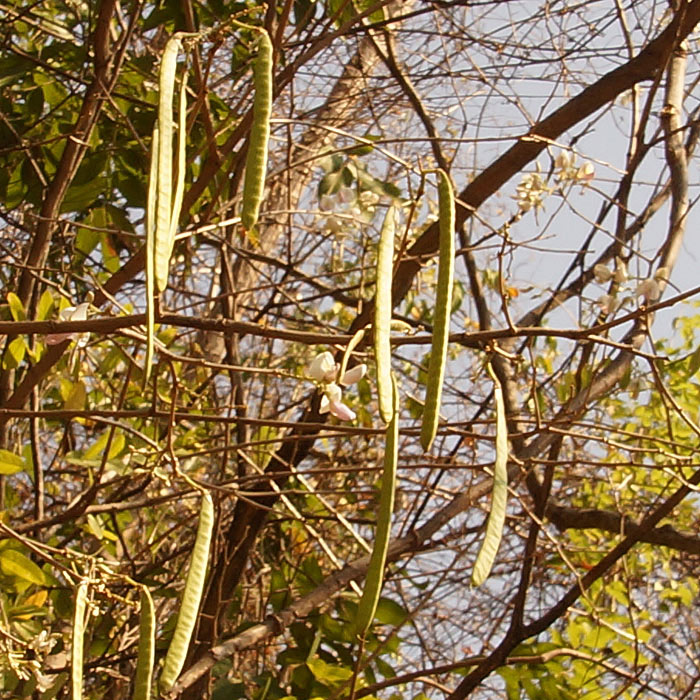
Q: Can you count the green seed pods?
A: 11